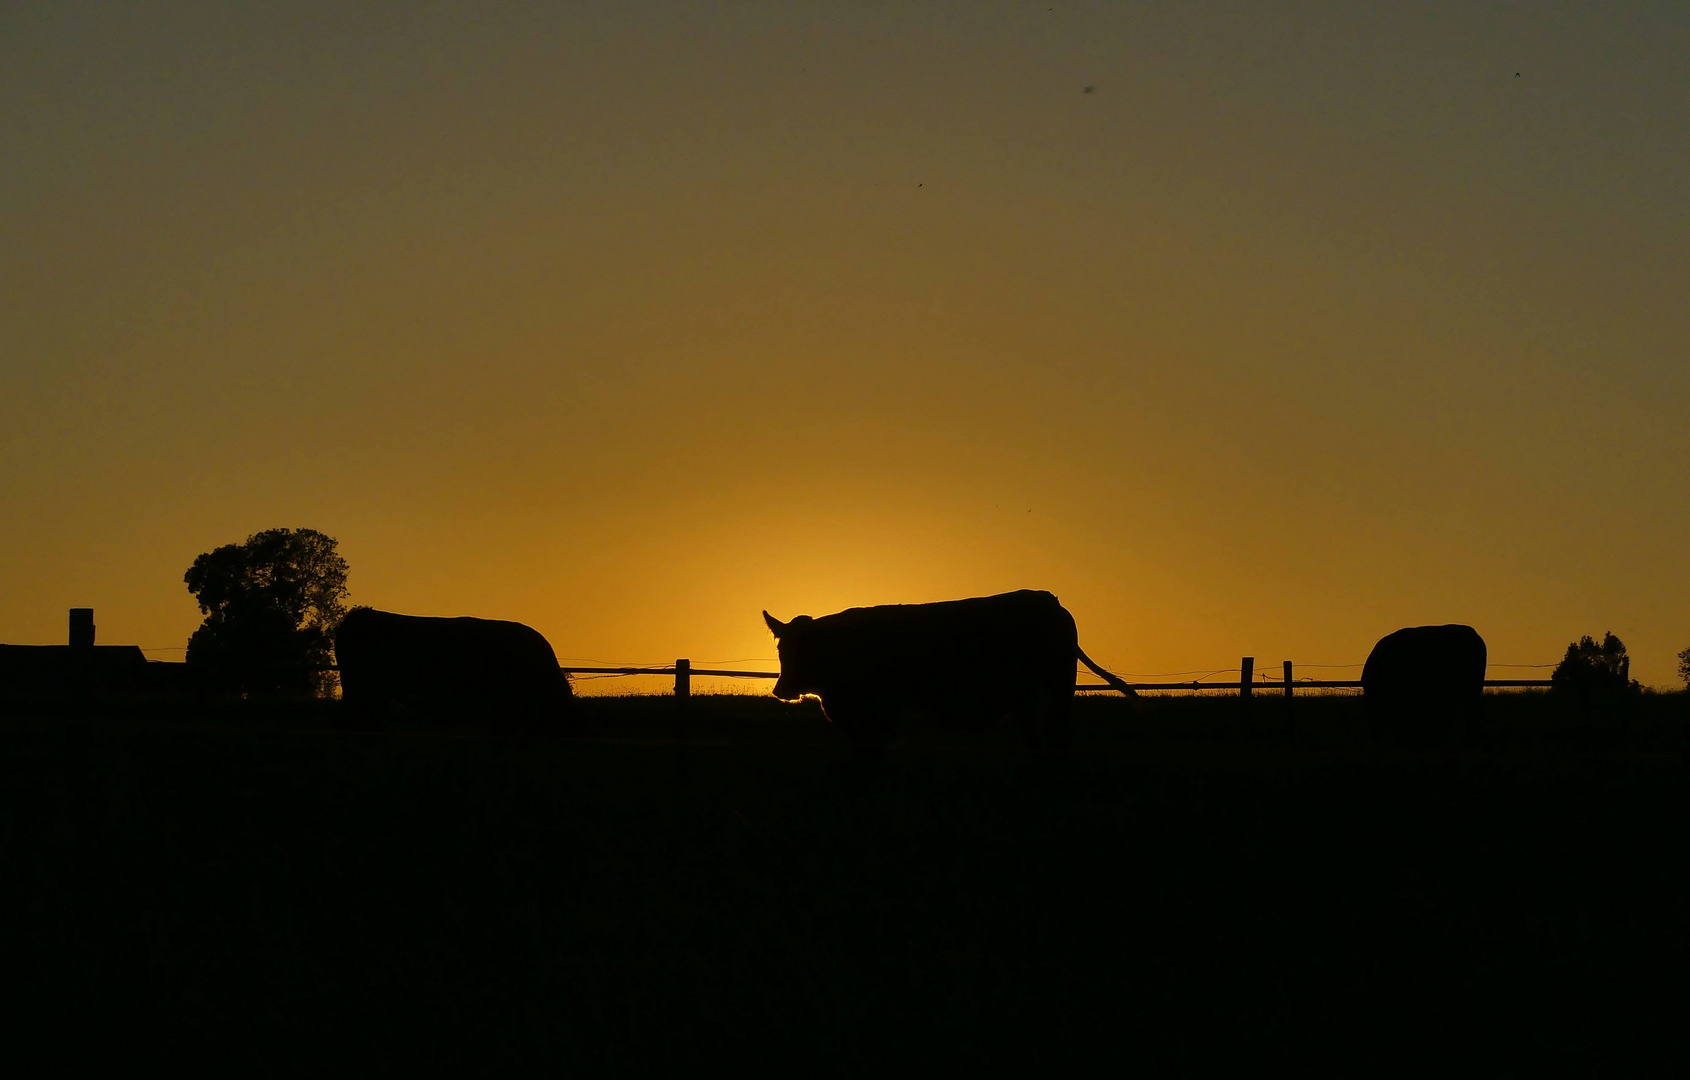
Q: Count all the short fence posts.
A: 3